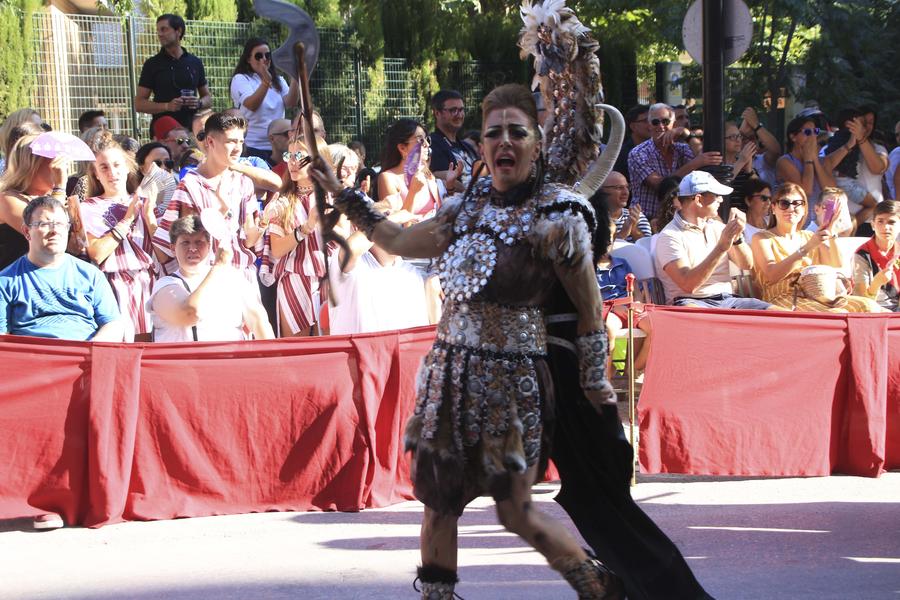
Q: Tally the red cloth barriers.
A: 2